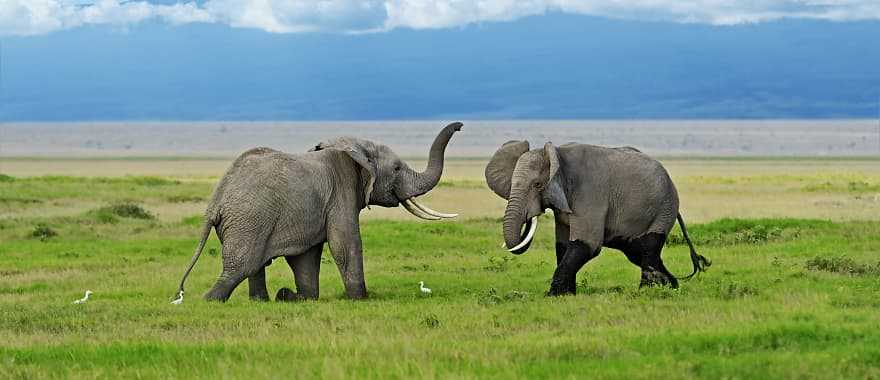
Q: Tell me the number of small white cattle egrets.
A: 3